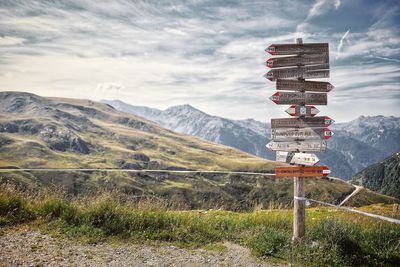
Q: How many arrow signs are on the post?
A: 11